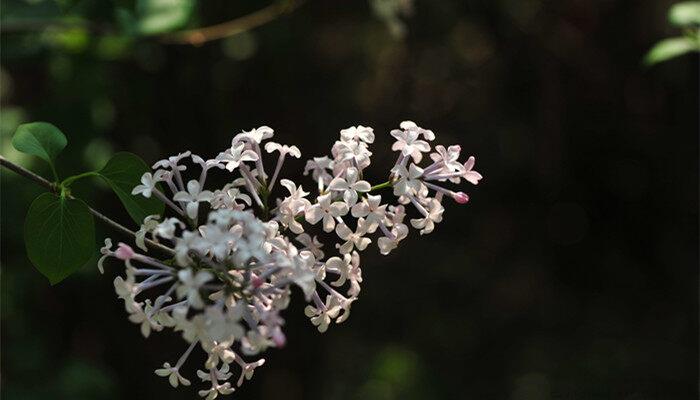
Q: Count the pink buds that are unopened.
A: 4